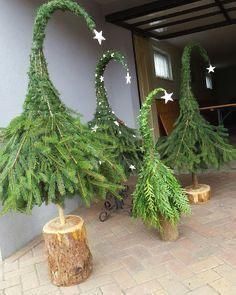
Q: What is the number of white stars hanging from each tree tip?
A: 4